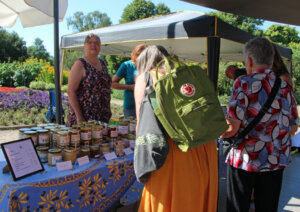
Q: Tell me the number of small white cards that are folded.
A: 4